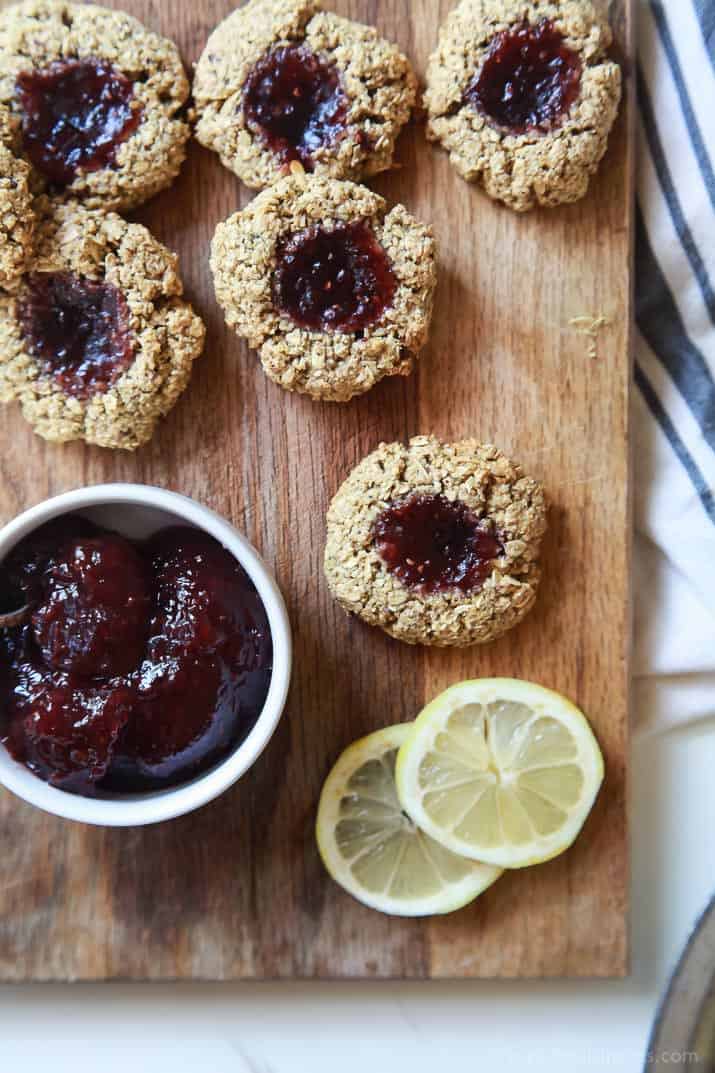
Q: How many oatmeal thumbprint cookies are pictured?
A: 7